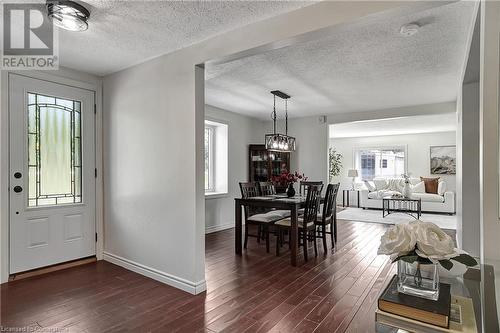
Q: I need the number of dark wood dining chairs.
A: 5